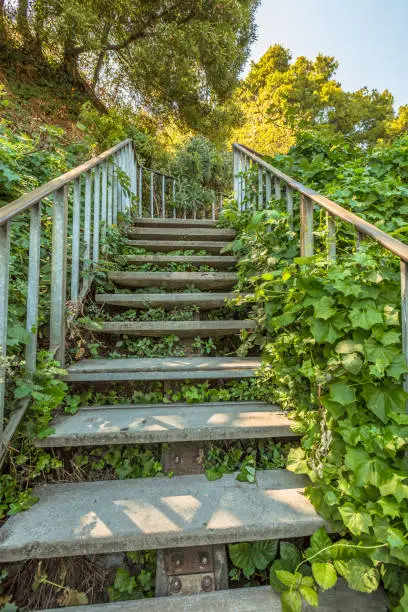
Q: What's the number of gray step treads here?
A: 11